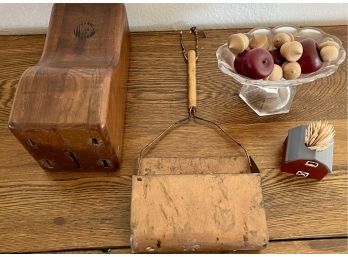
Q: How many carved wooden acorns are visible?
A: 7